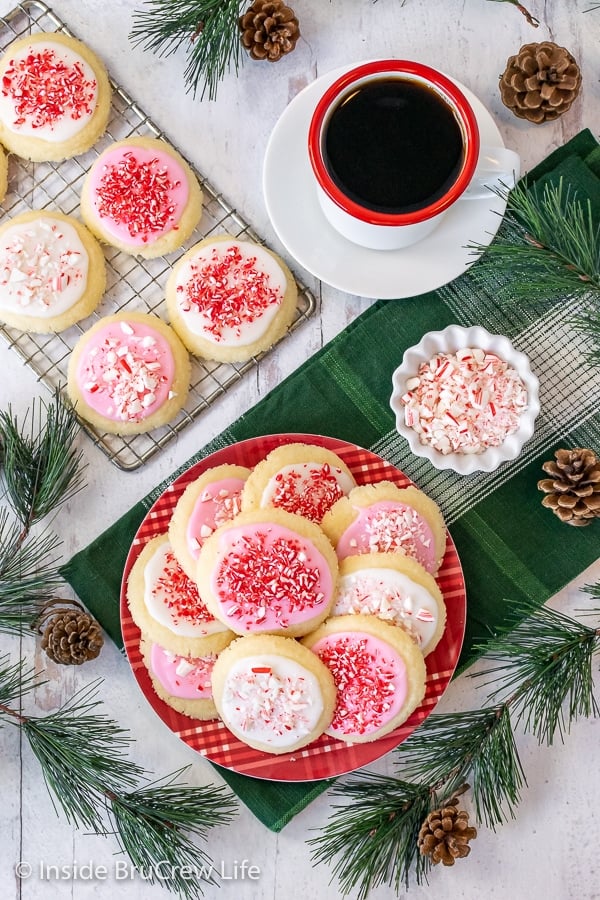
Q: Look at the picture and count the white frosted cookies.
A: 7